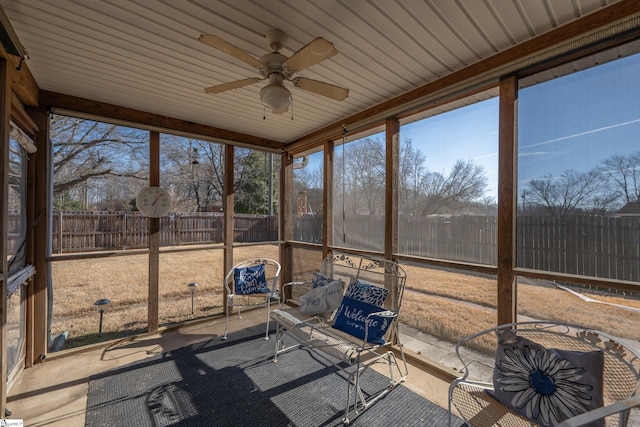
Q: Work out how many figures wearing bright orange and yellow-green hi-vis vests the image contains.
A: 0